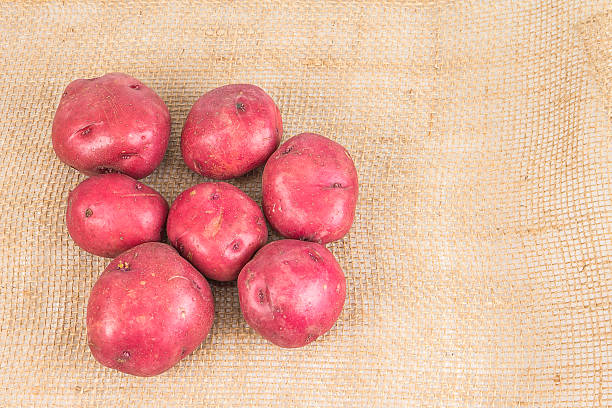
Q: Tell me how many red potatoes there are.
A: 7